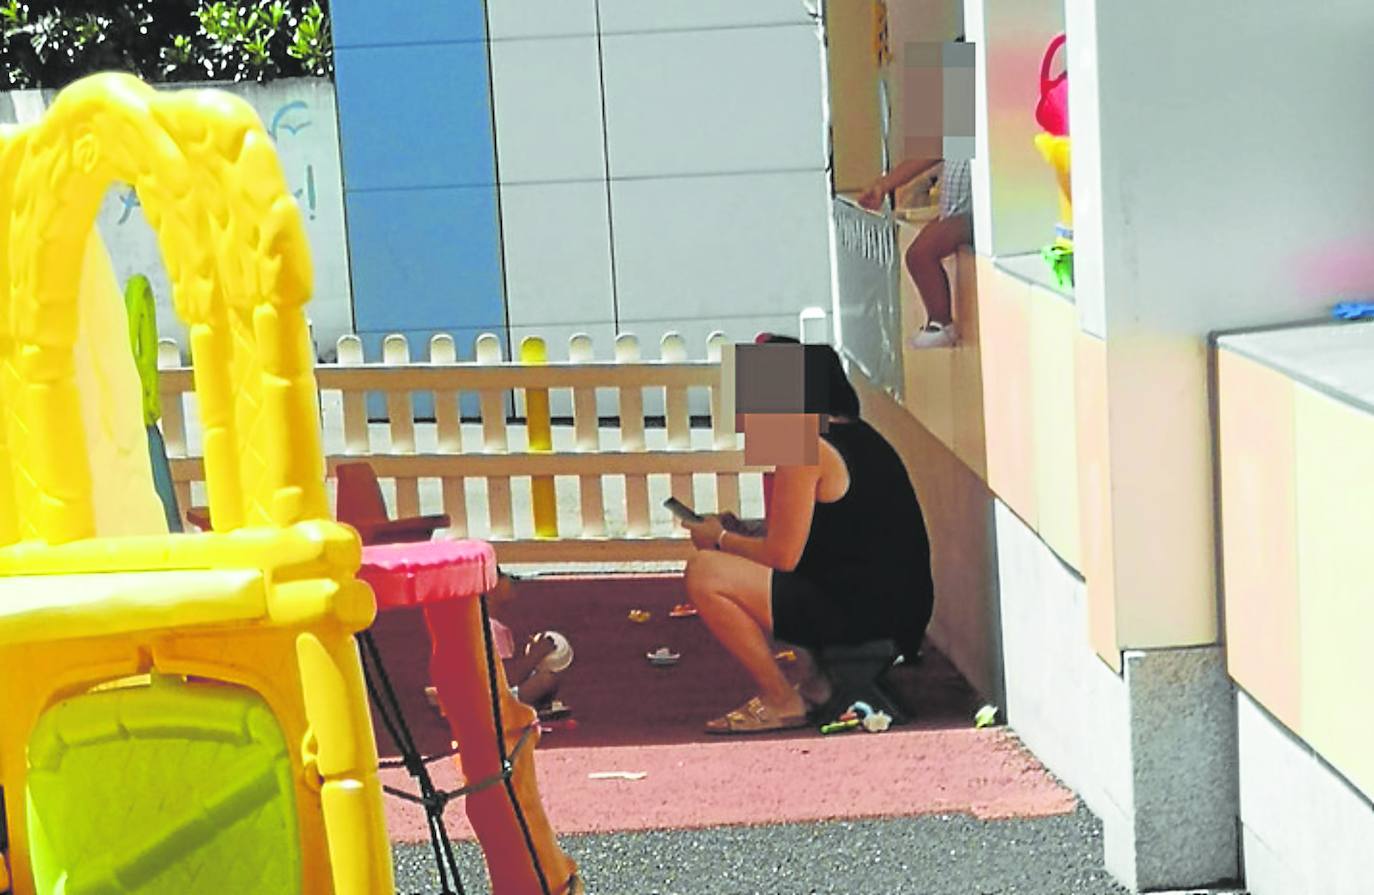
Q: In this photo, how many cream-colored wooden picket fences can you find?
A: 1